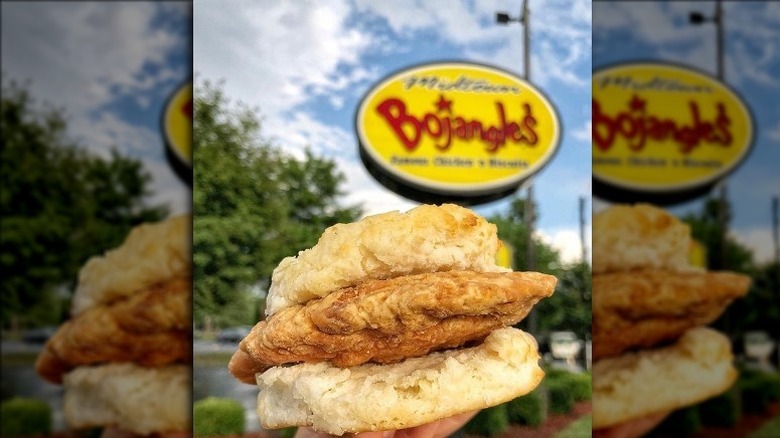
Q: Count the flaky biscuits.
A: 2